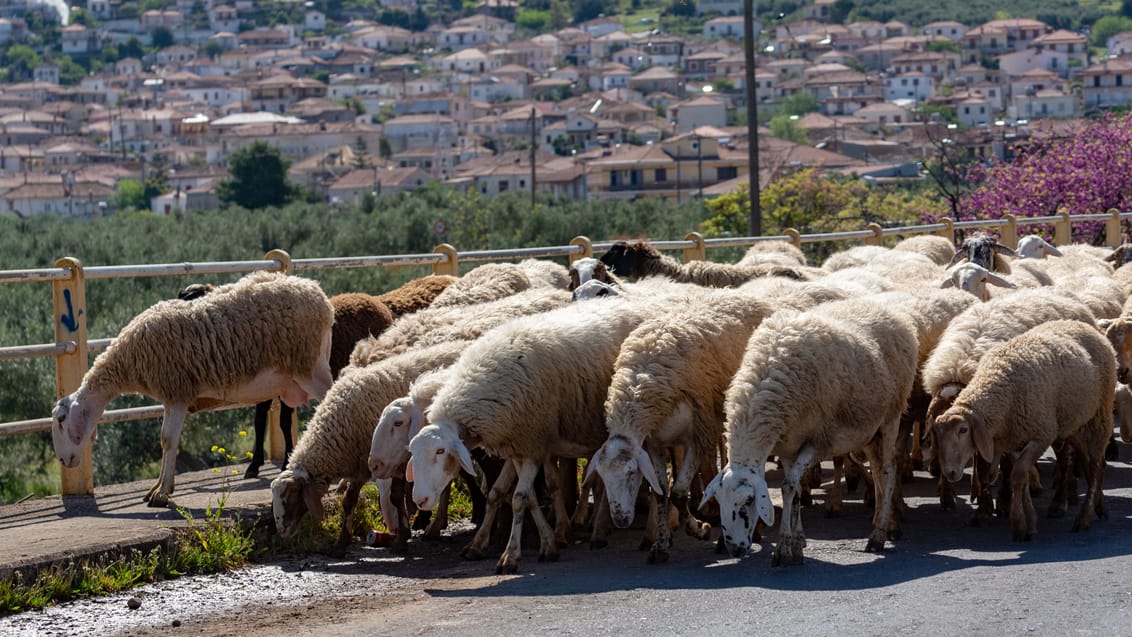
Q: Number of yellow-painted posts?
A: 11